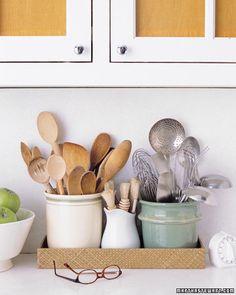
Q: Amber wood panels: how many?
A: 3